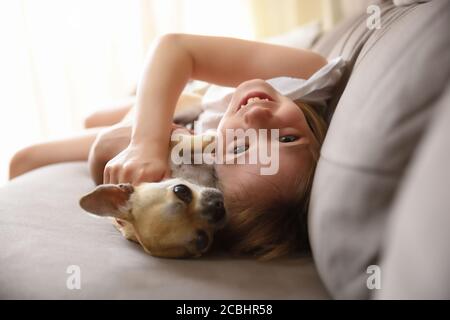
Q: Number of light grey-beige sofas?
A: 1